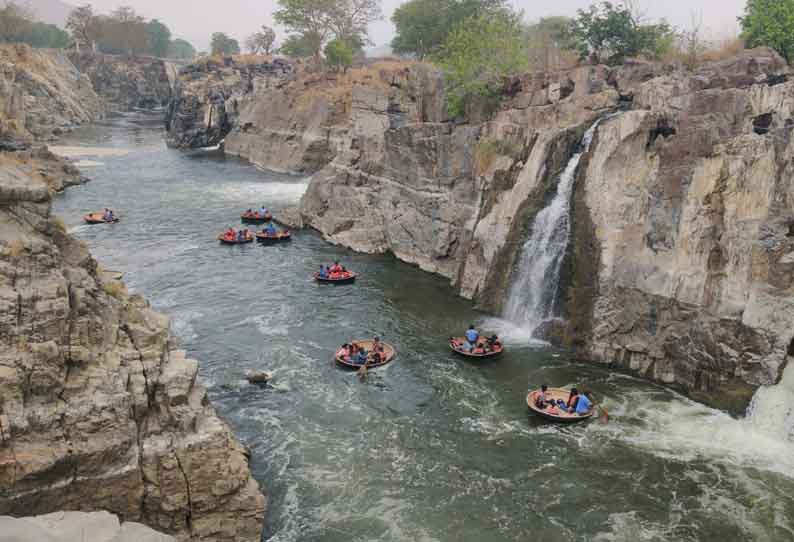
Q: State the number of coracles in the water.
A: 8